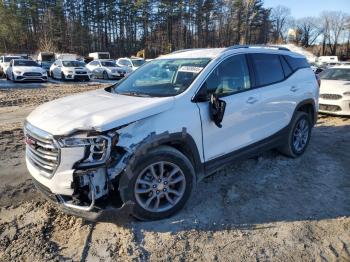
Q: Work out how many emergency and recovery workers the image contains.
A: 0